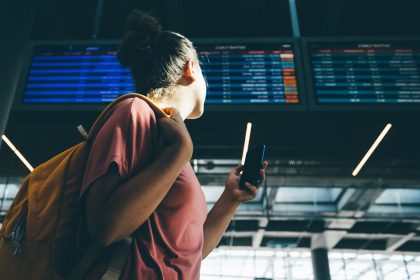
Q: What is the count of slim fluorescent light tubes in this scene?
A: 3